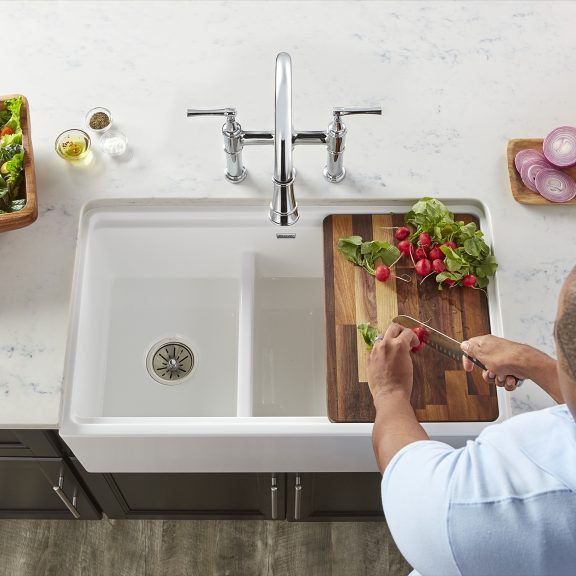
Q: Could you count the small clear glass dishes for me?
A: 3